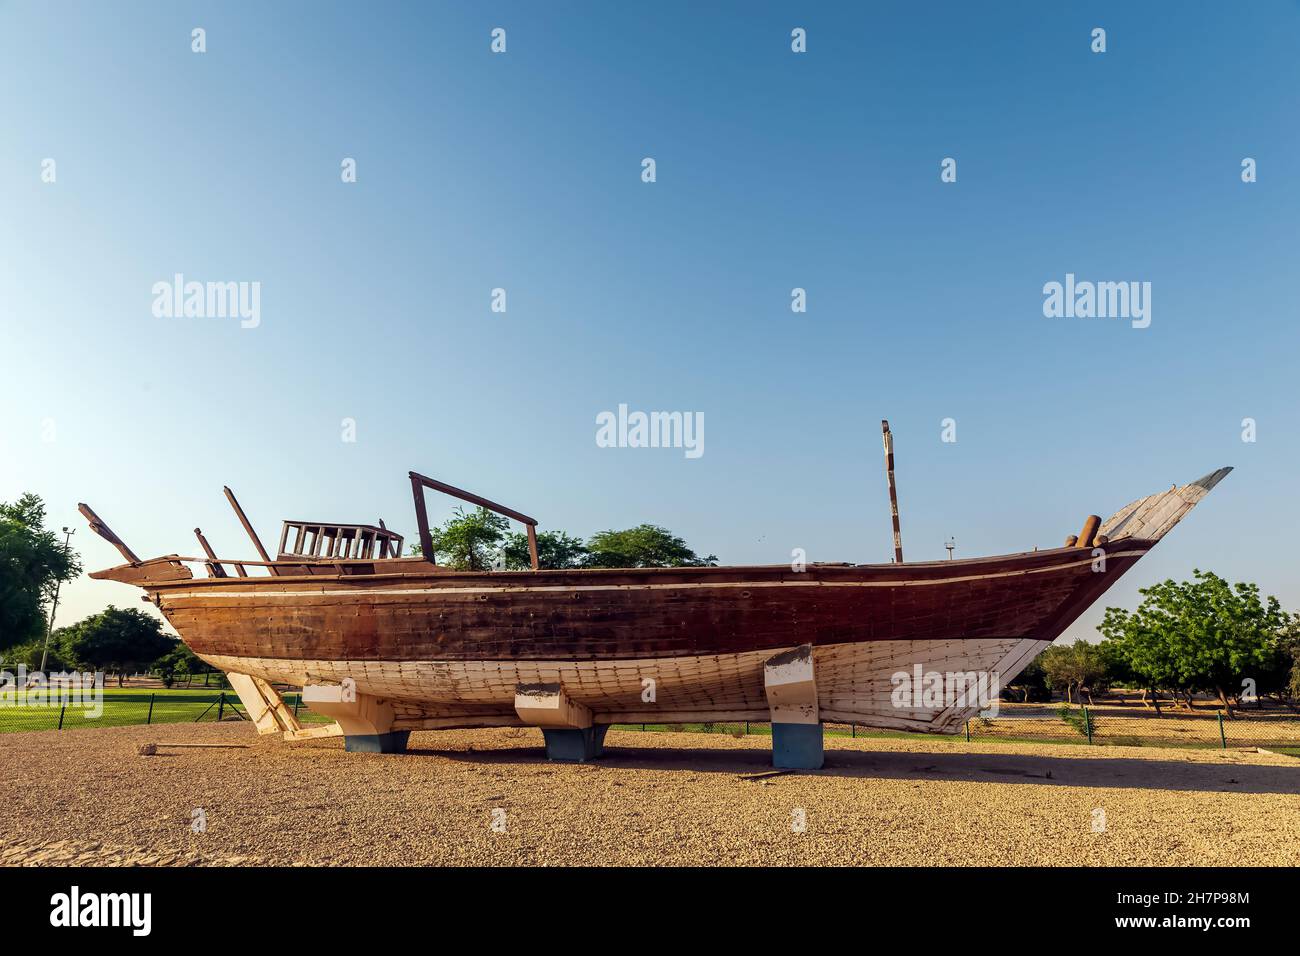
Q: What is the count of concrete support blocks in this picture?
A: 3